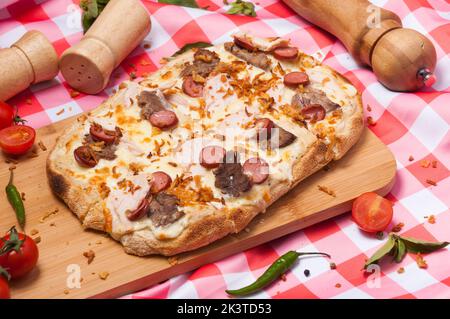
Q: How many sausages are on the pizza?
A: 13